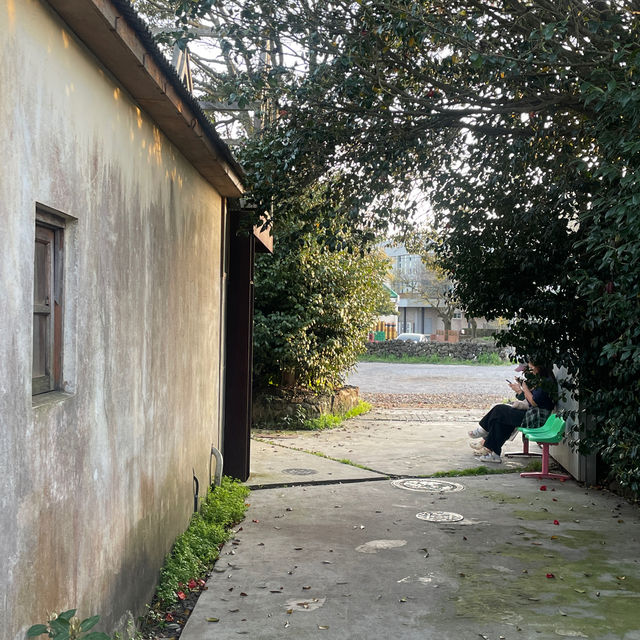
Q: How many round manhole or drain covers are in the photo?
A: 3